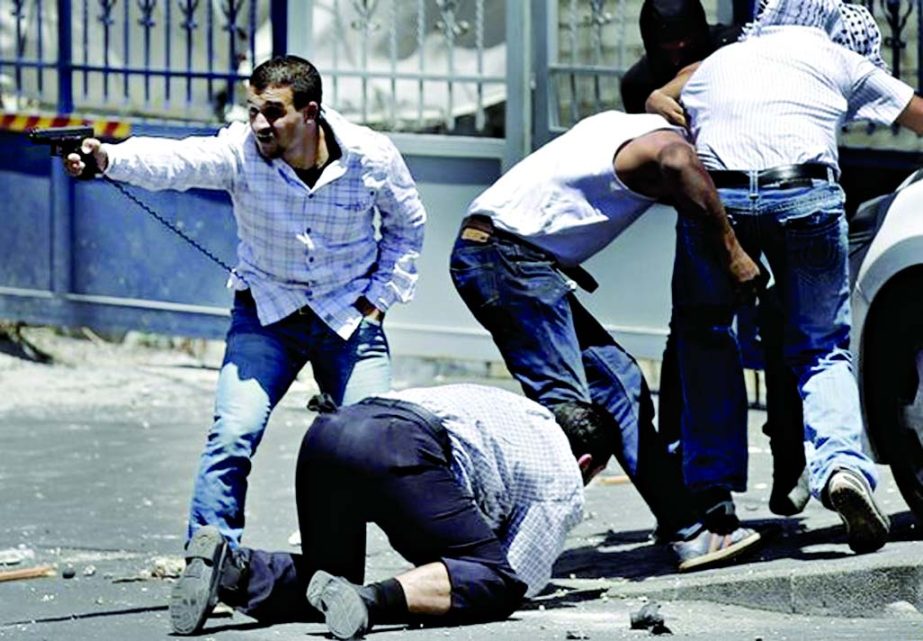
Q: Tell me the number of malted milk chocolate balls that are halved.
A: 0